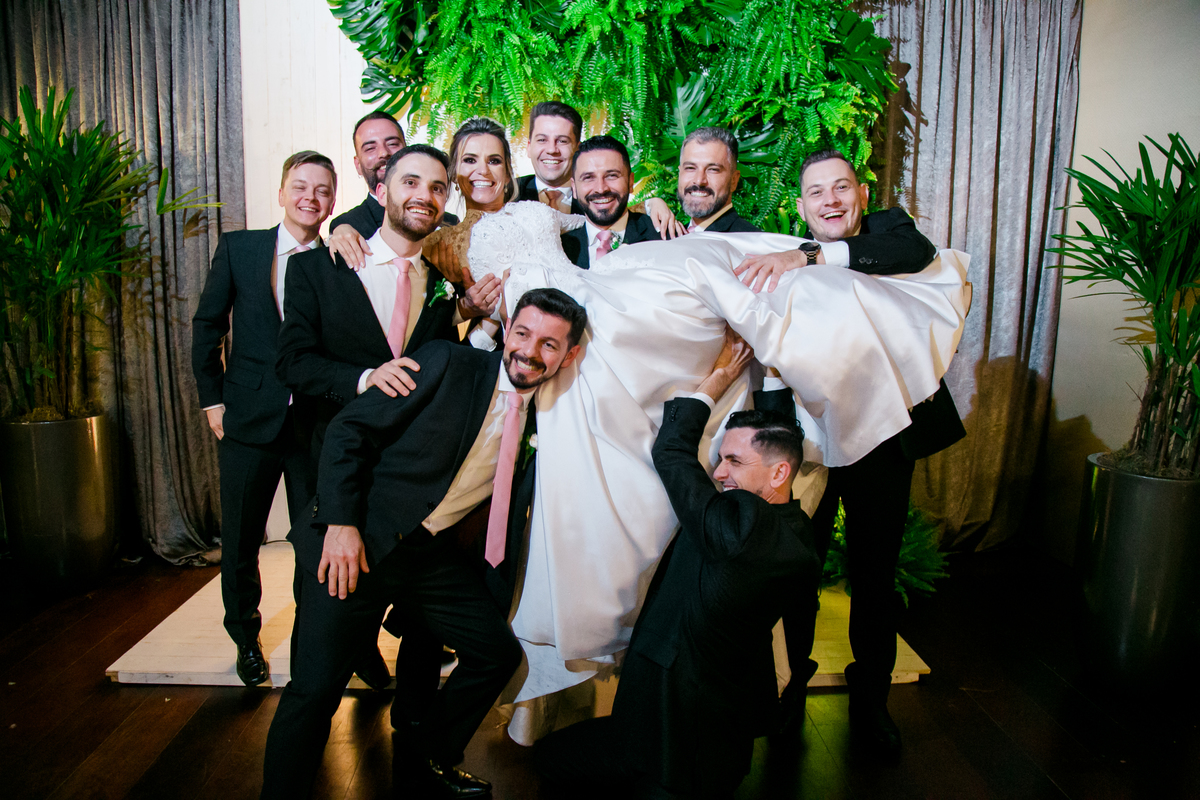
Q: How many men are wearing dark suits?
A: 9